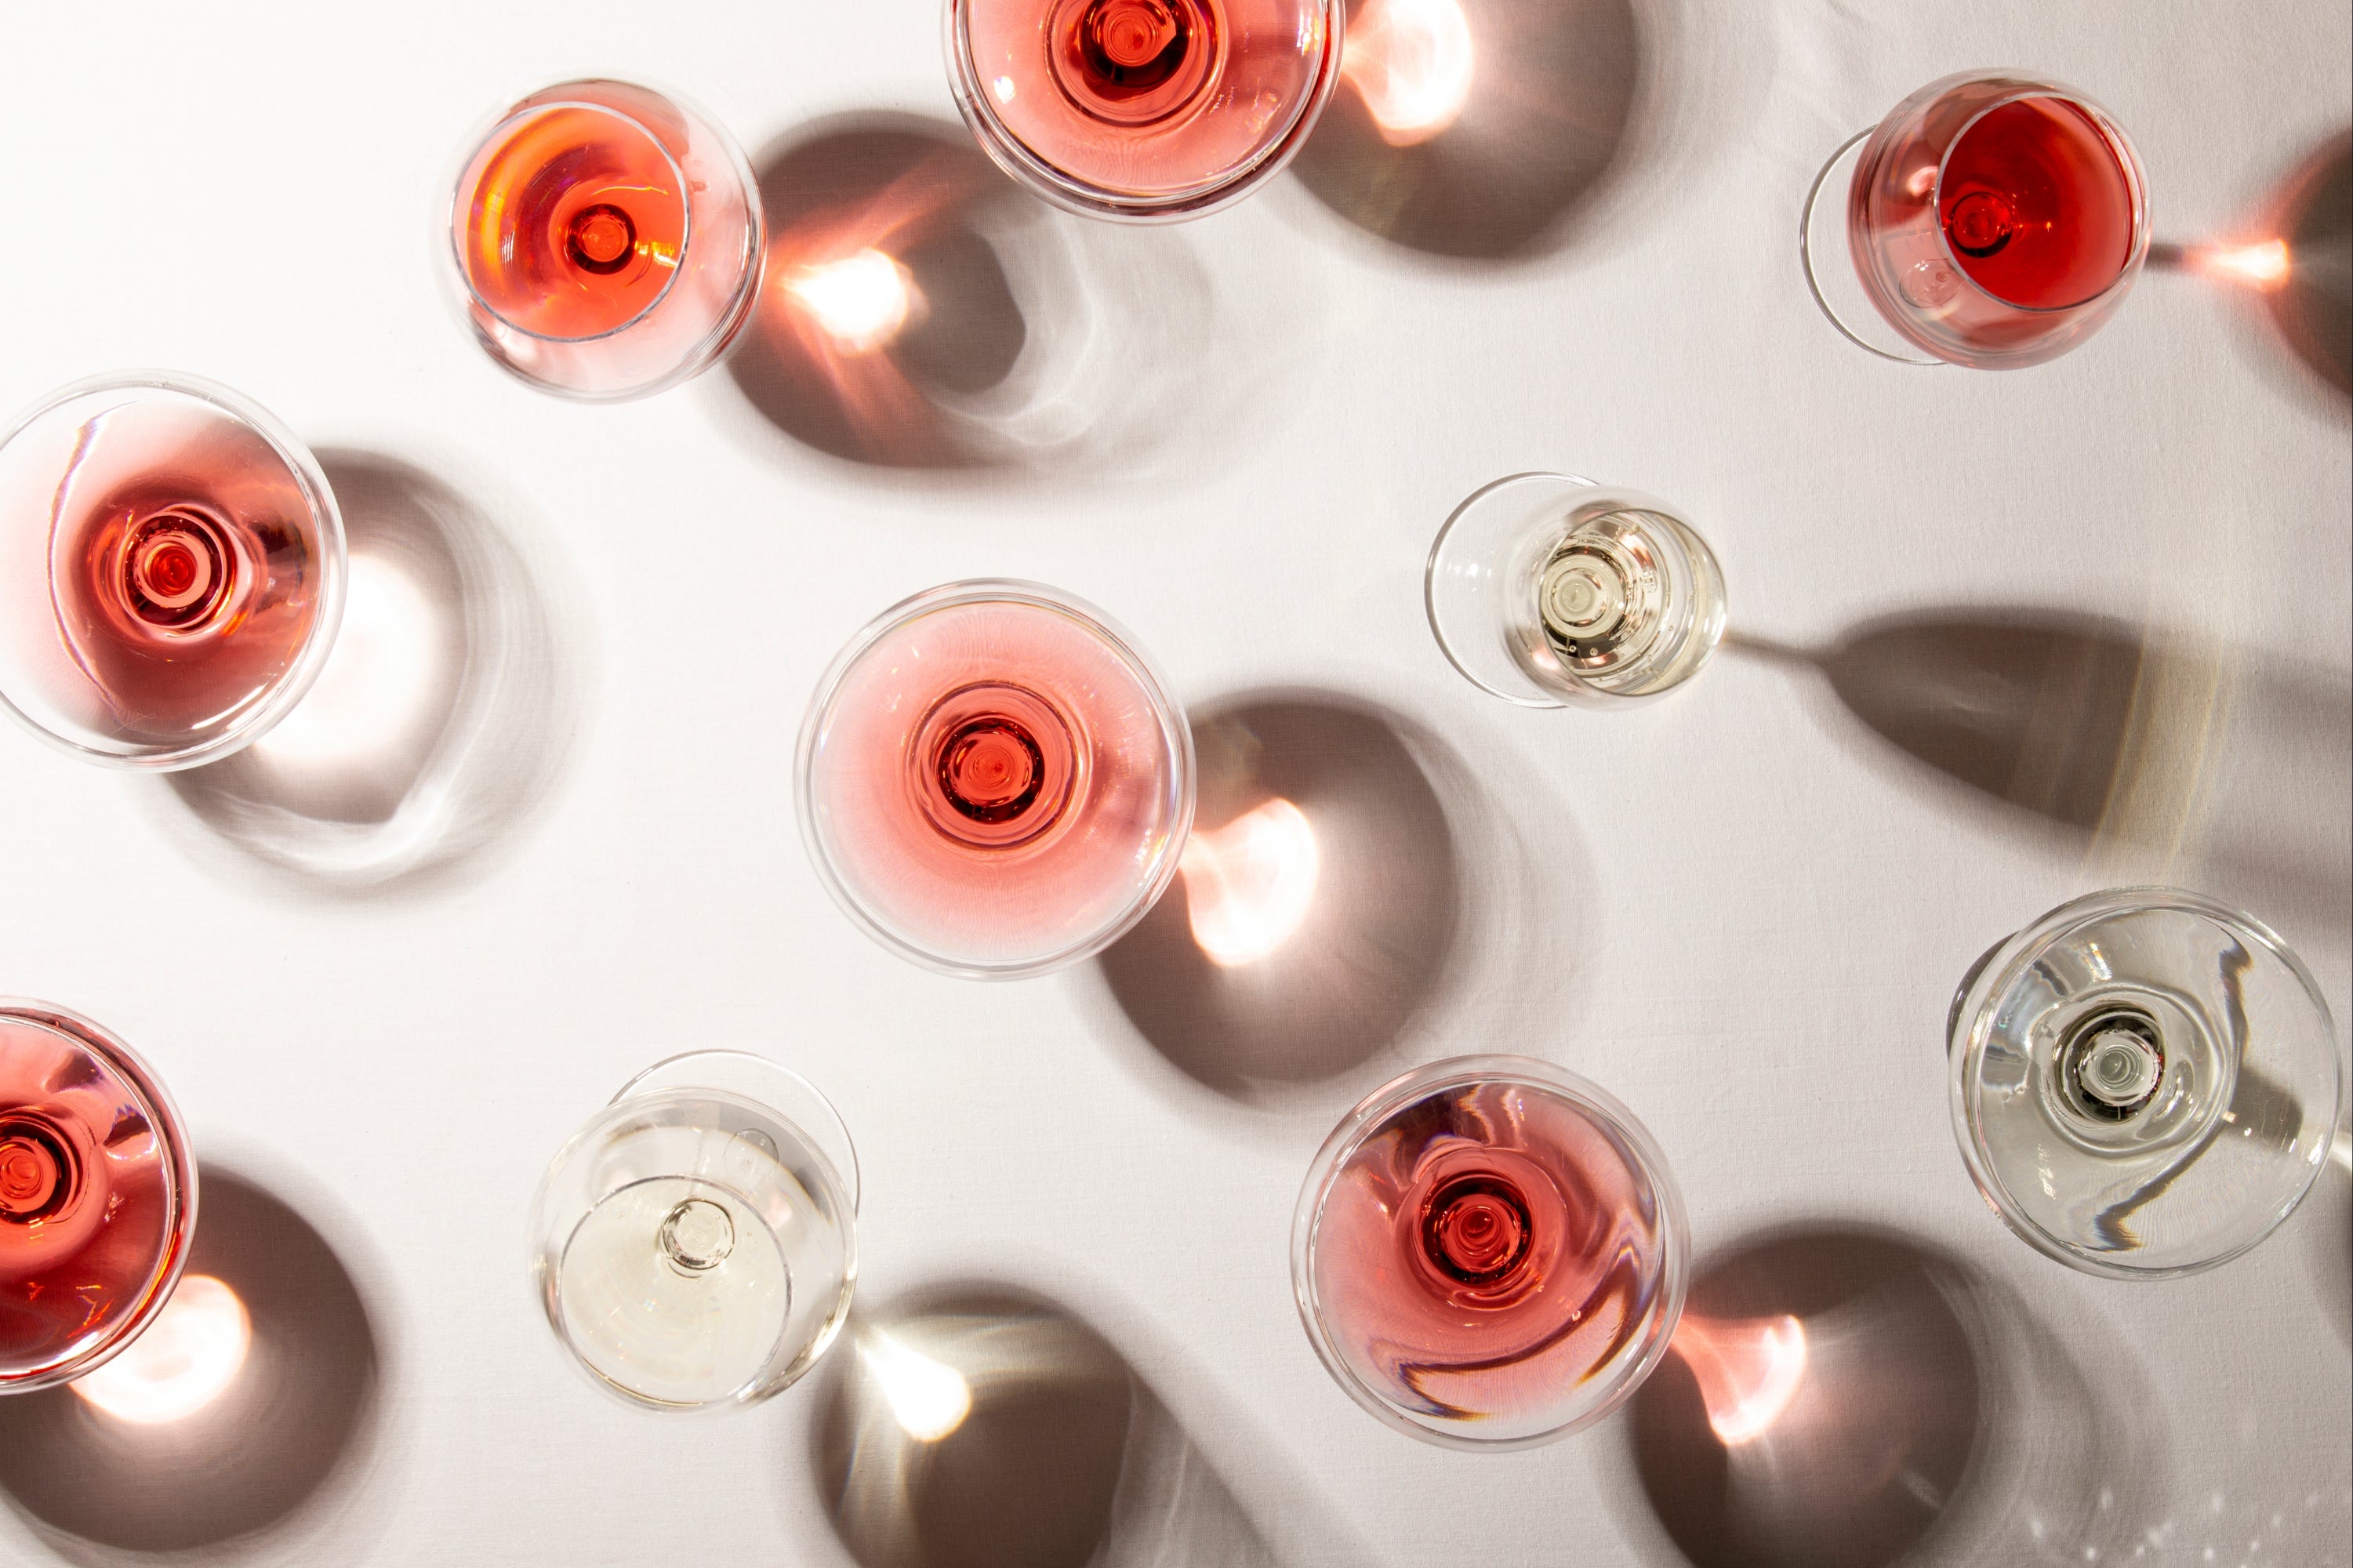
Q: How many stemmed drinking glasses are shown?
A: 10